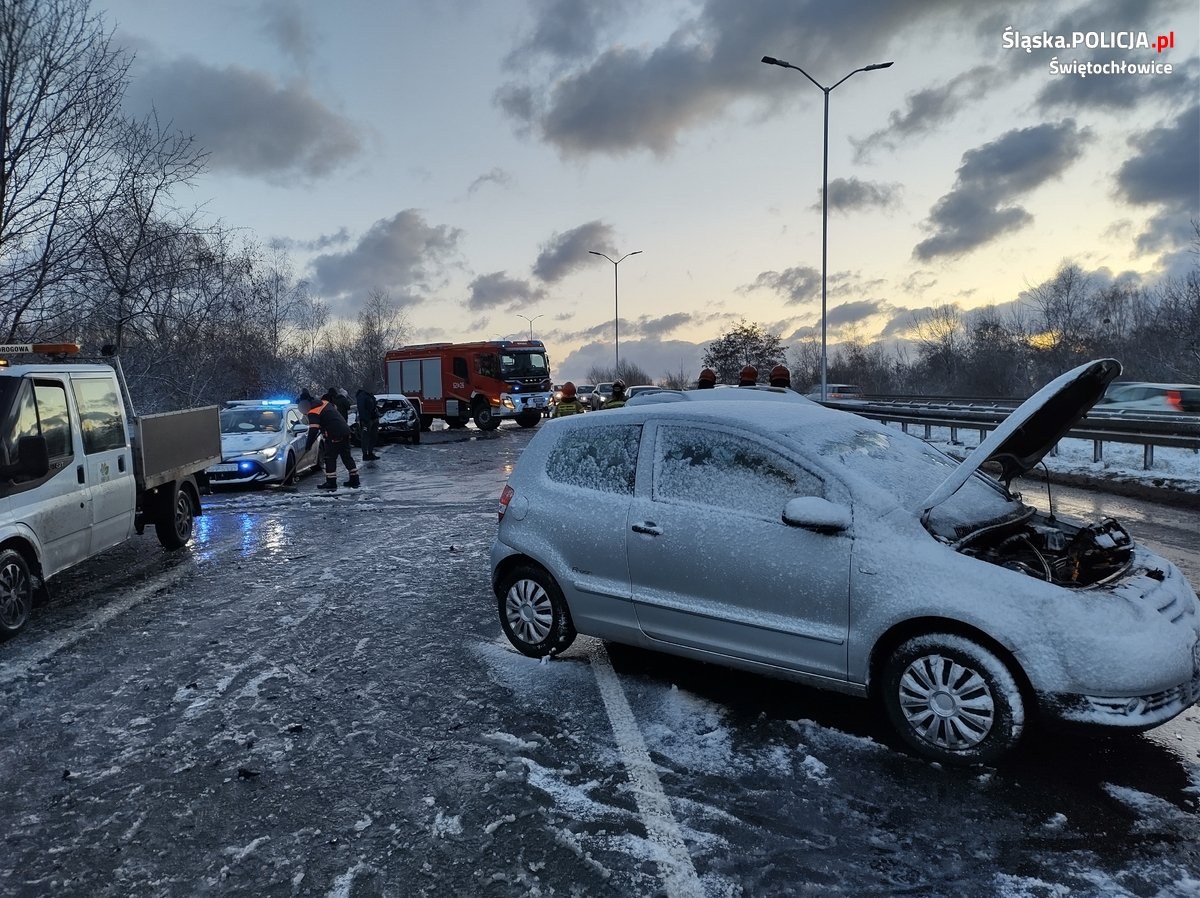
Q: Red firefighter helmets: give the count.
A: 4